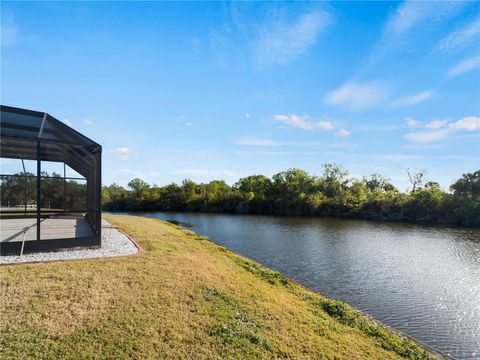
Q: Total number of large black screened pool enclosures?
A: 1